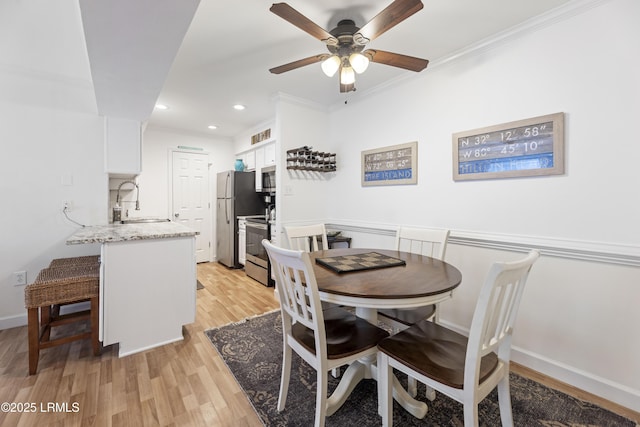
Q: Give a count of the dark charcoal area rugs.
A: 1